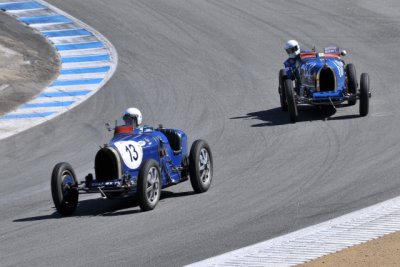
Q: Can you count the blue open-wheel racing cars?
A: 2